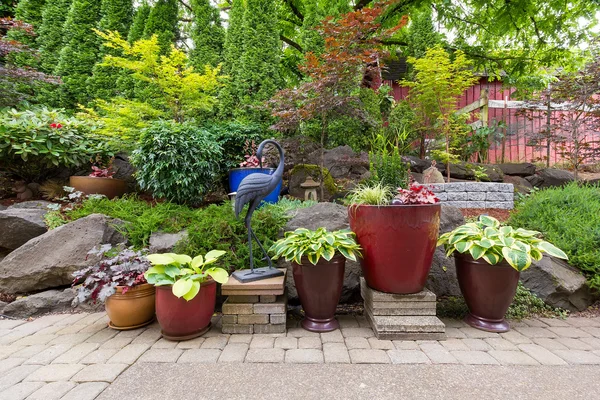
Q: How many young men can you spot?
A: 0